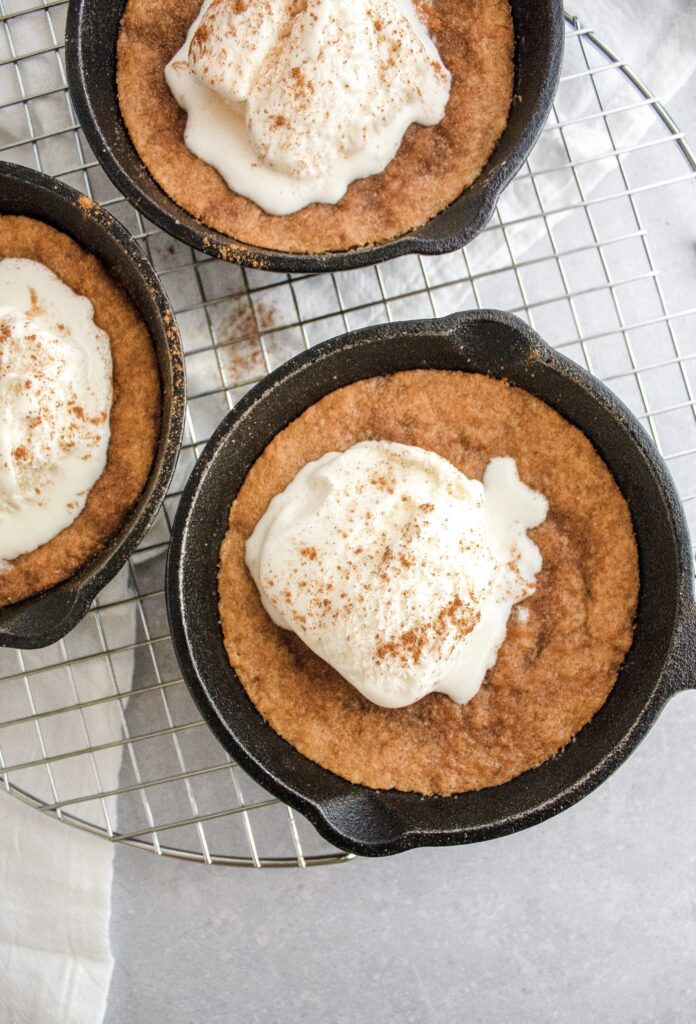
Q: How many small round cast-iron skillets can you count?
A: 3